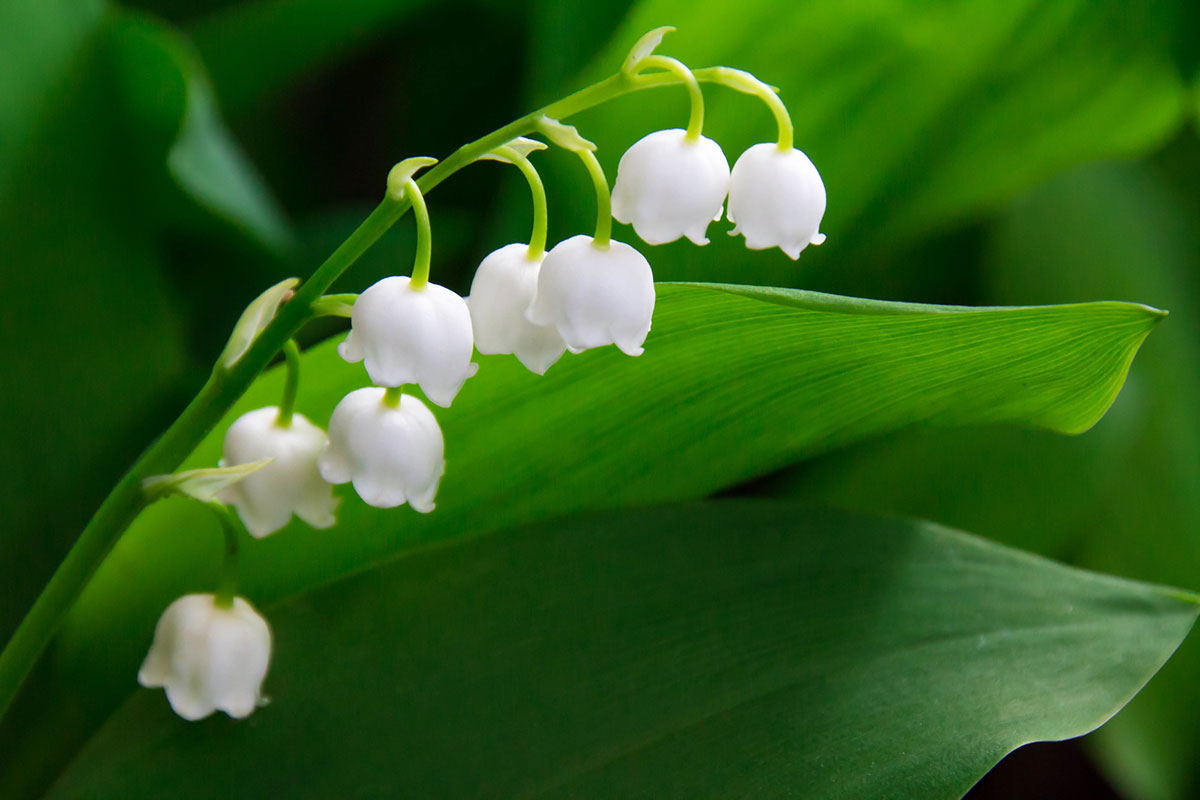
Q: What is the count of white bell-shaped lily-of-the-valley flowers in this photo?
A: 8